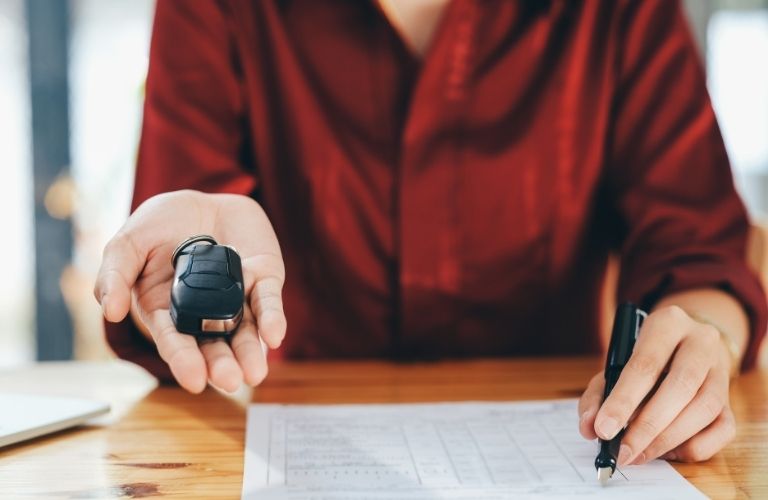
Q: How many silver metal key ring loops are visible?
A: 1